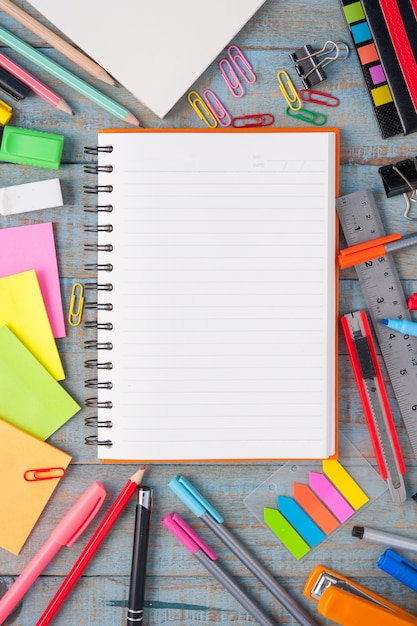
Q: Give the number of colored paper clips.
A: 10